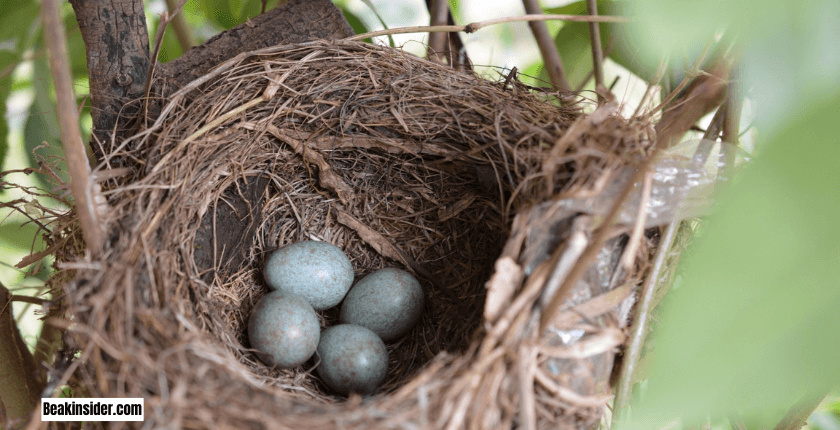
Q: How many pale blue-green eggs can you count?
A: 4